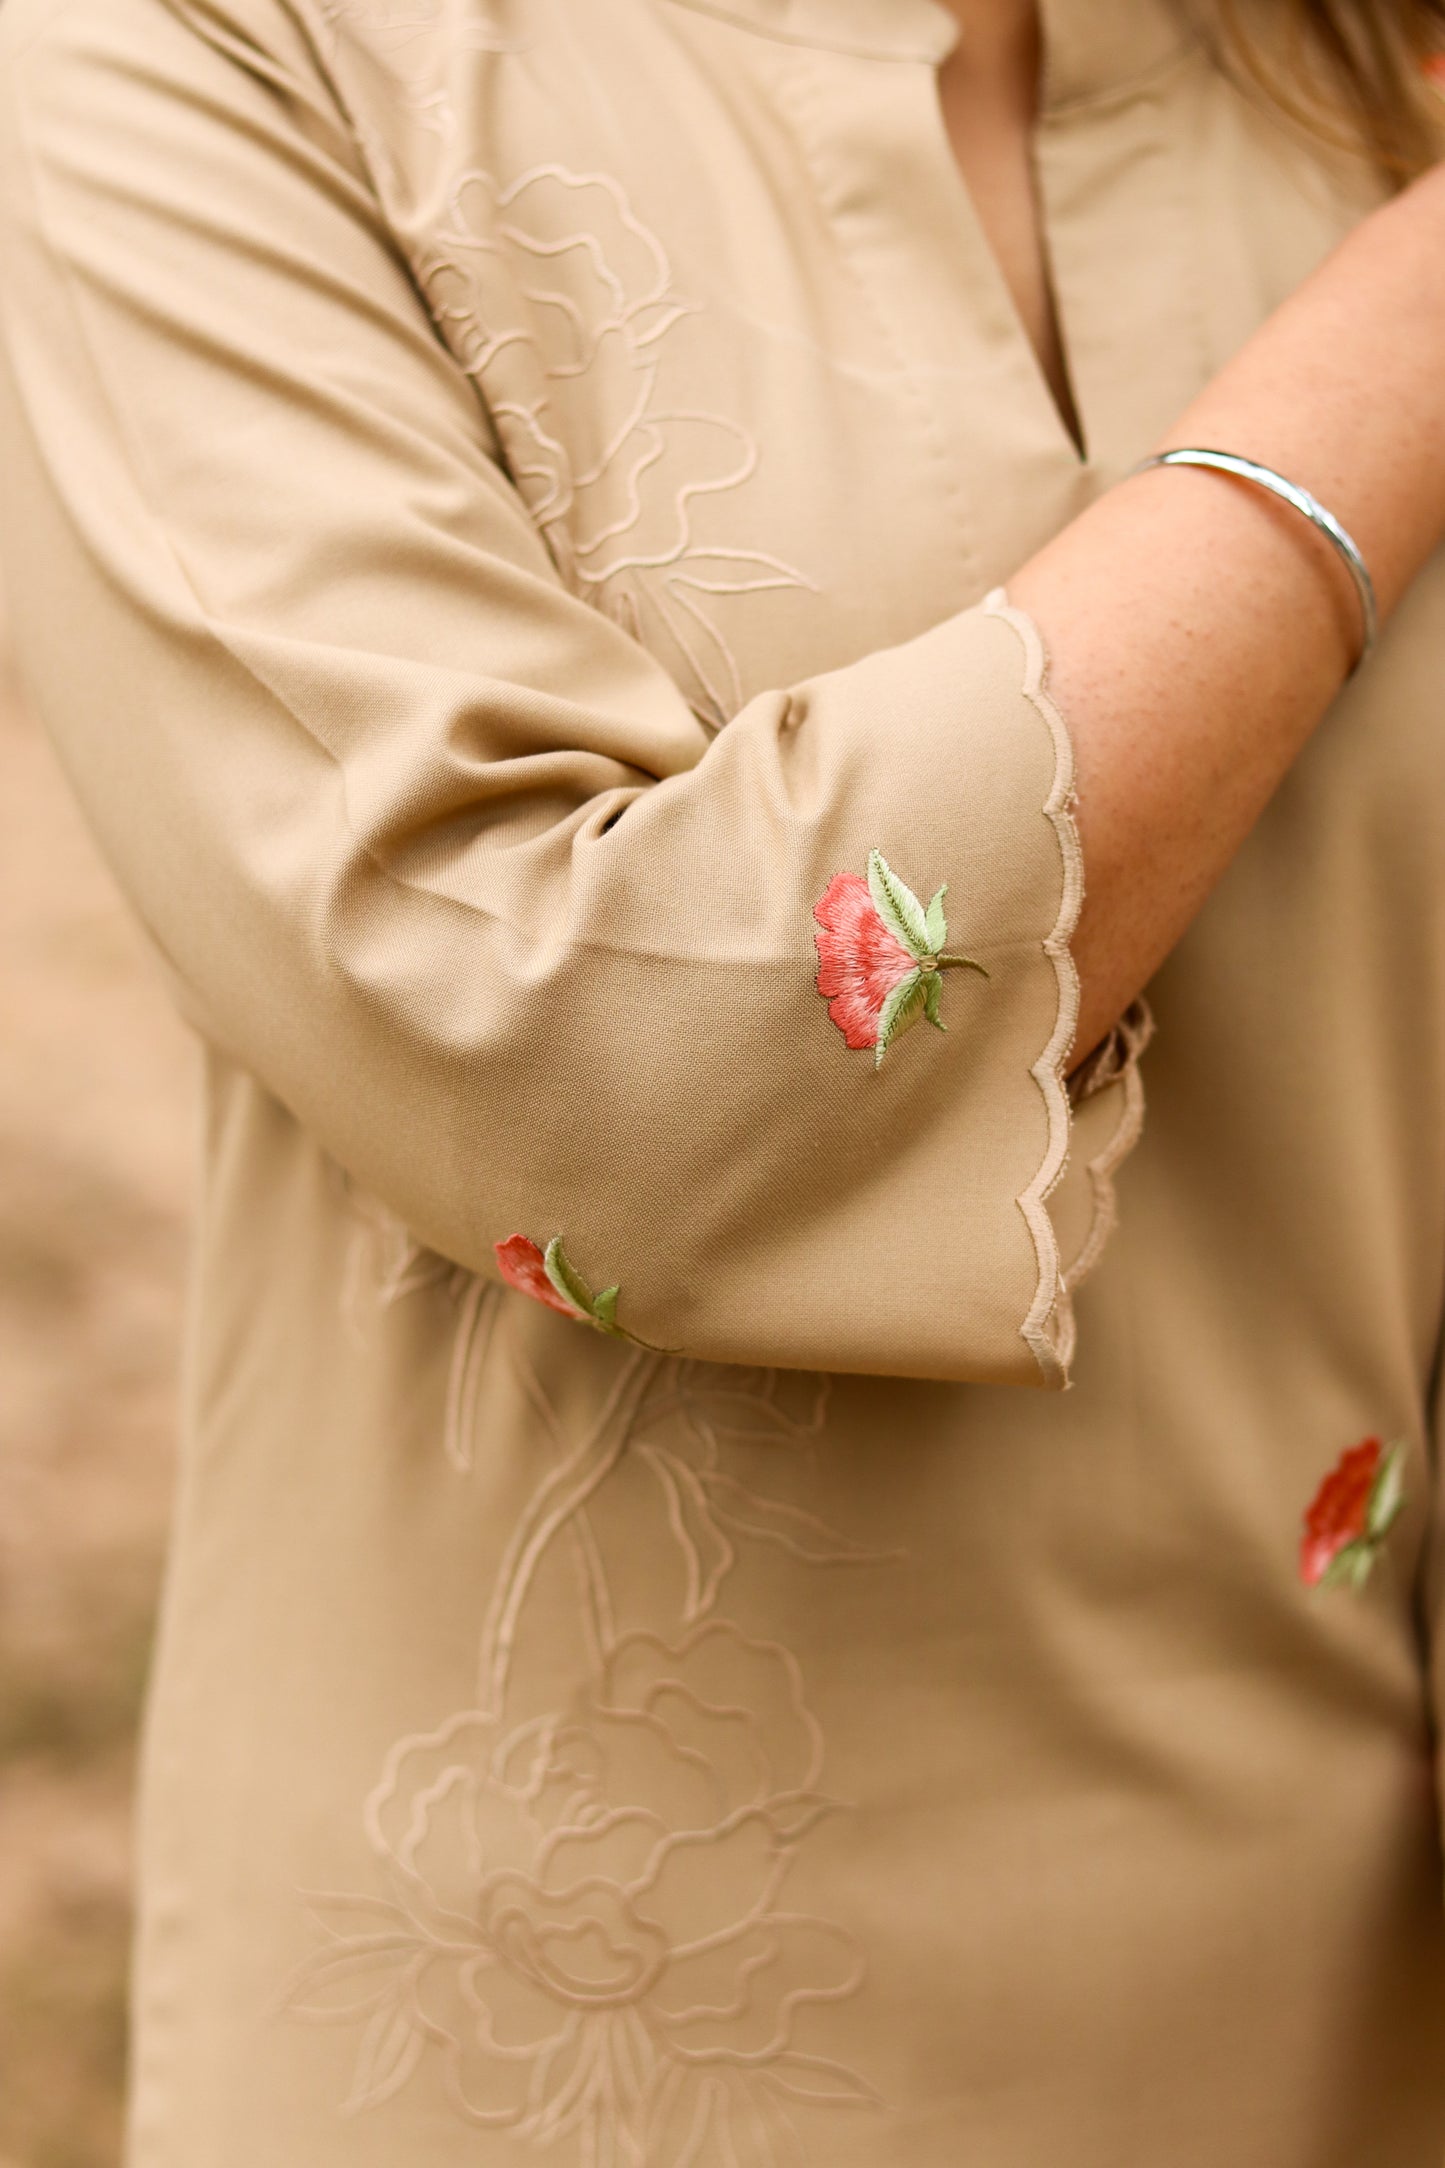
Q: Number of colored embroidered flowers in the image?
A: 3